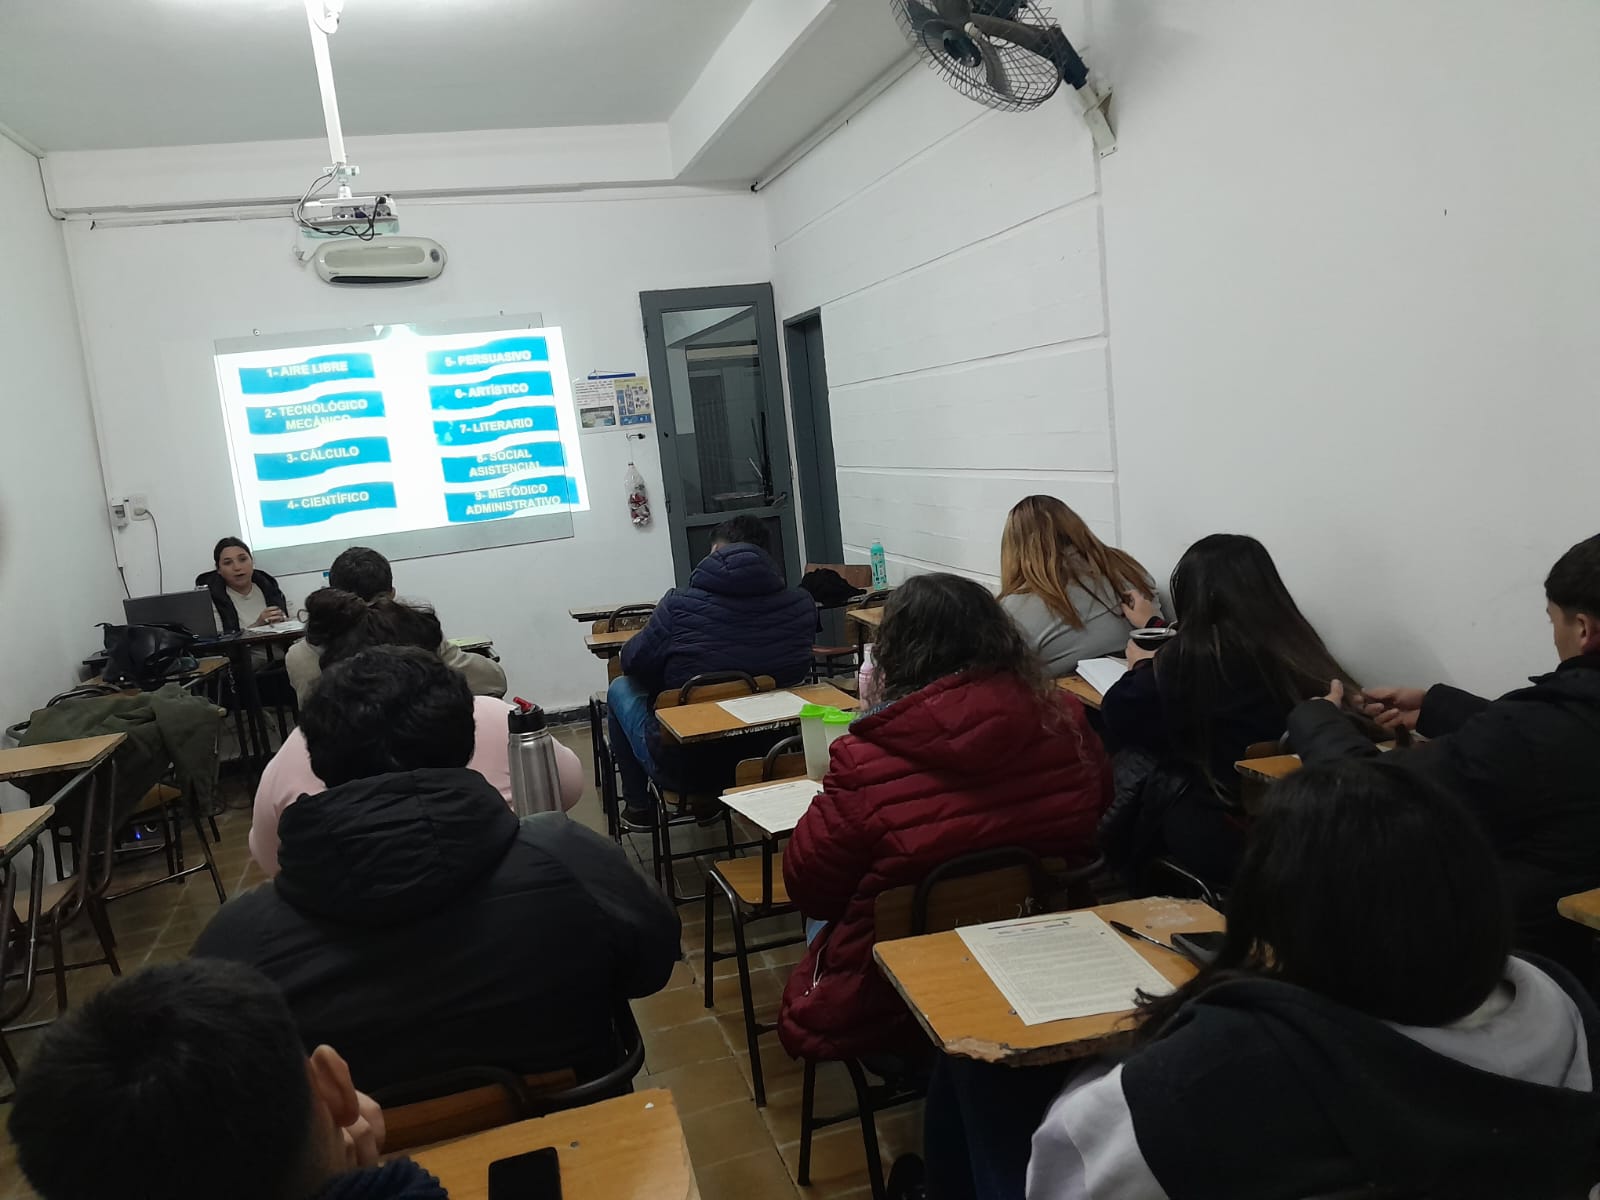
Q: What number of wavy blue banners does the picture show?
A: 9